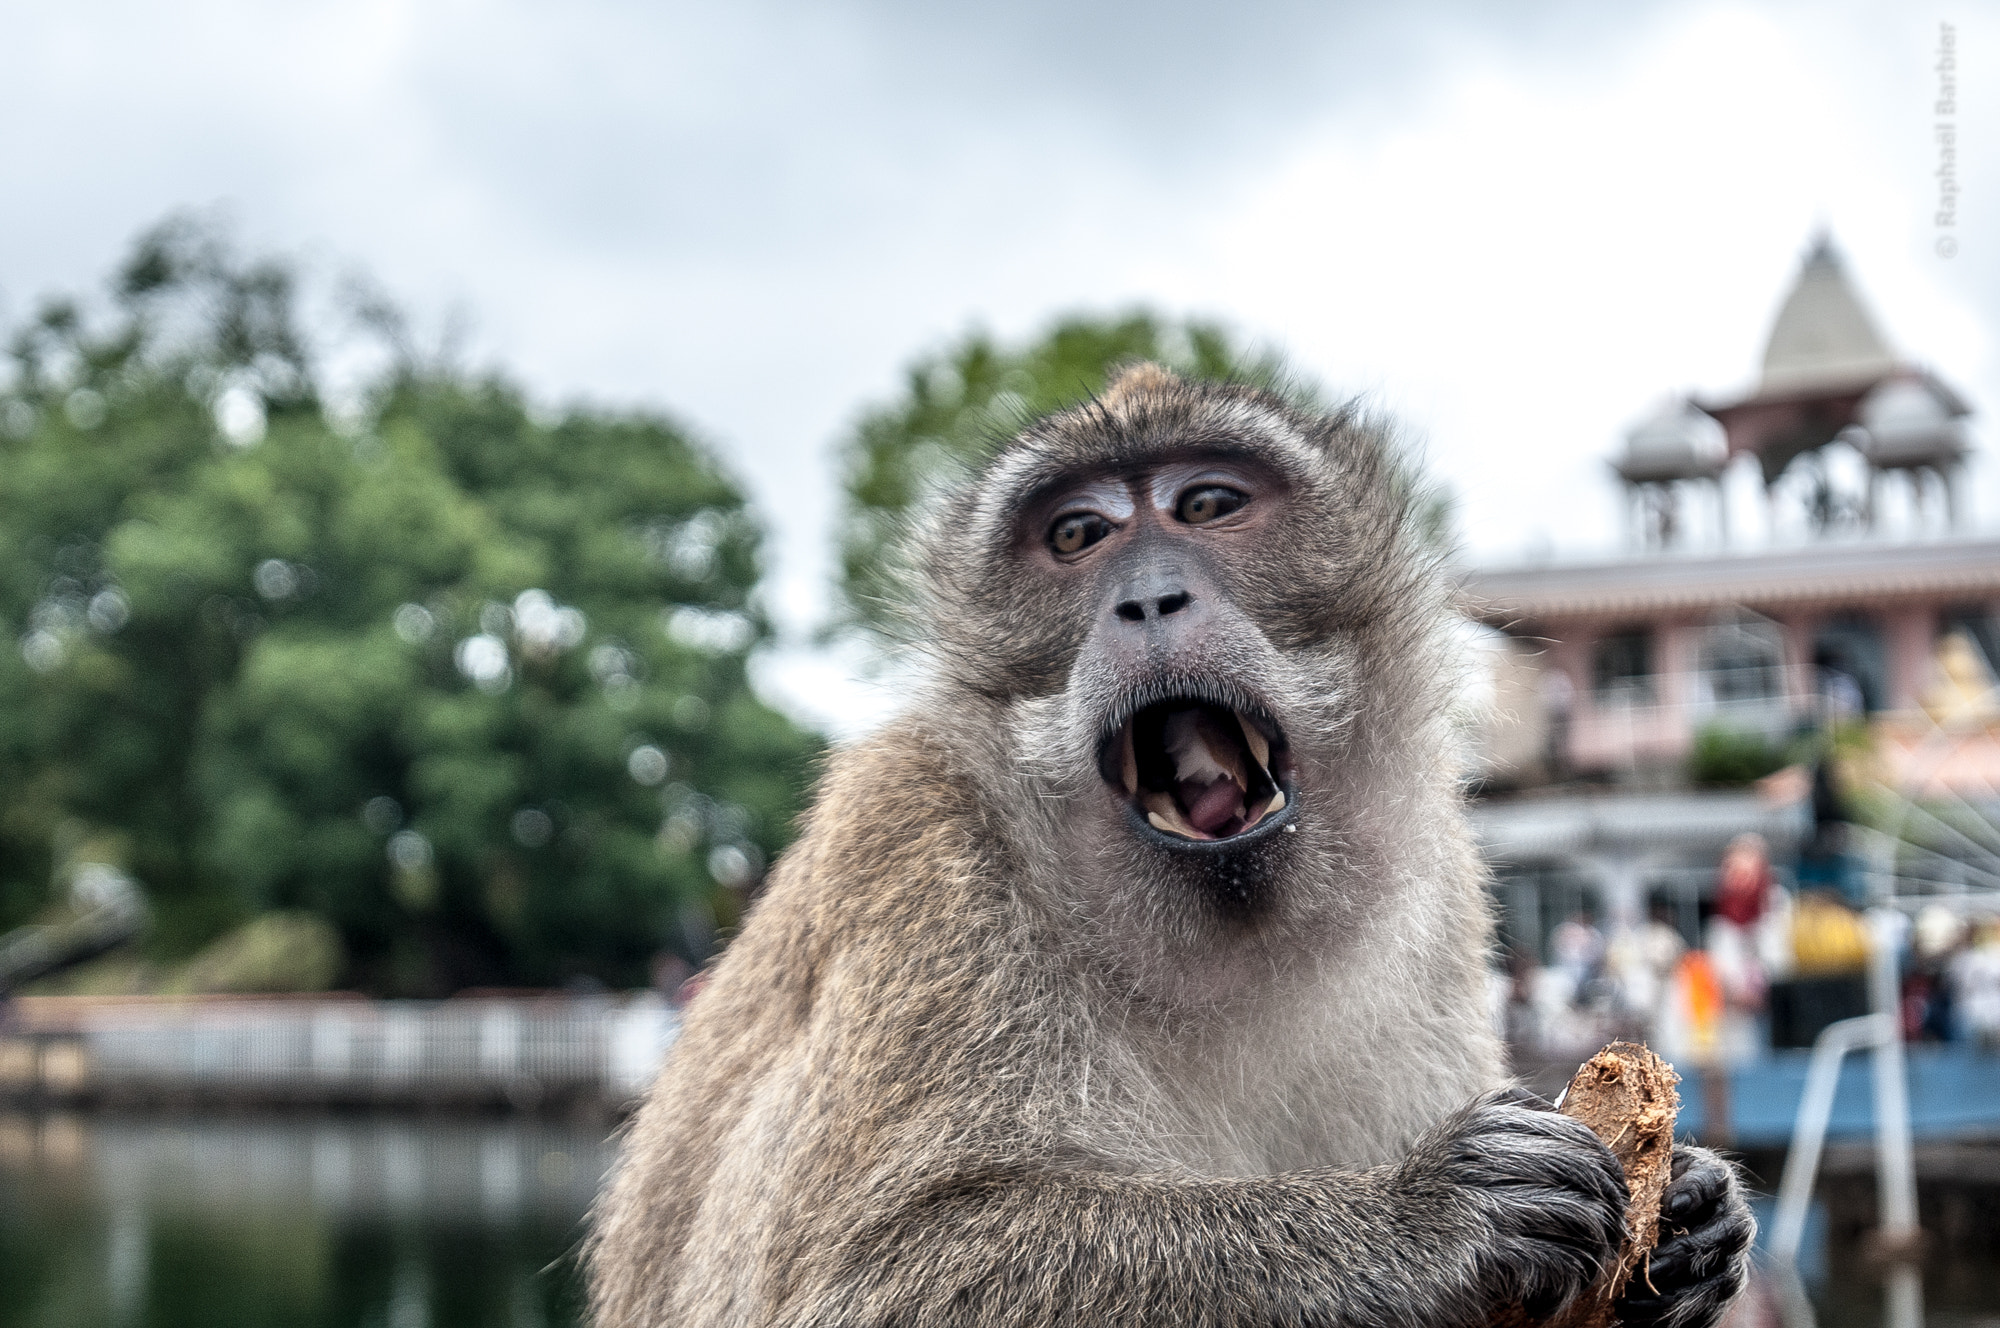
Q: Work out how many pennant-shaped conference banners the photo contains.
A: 0